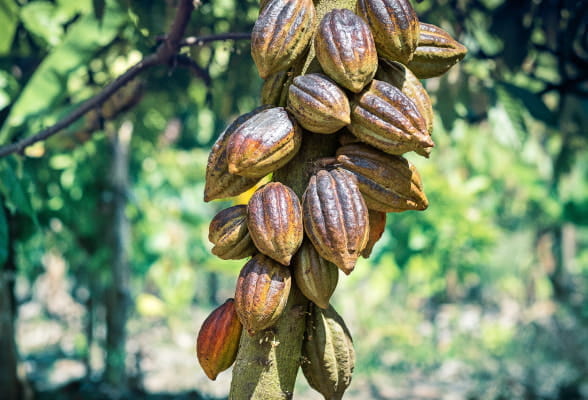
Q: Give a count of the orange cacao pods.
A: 1